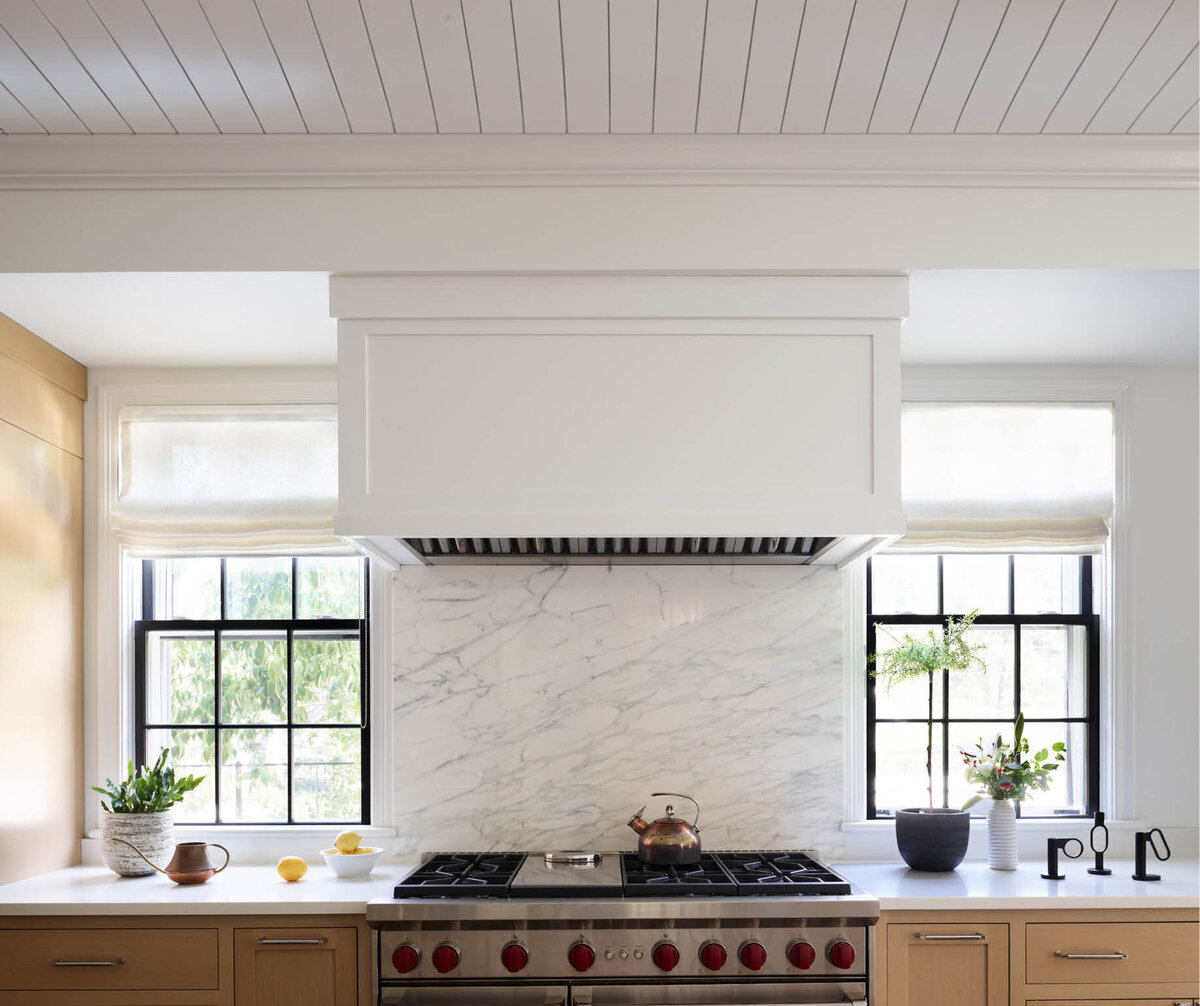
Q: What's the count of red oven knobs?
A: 9